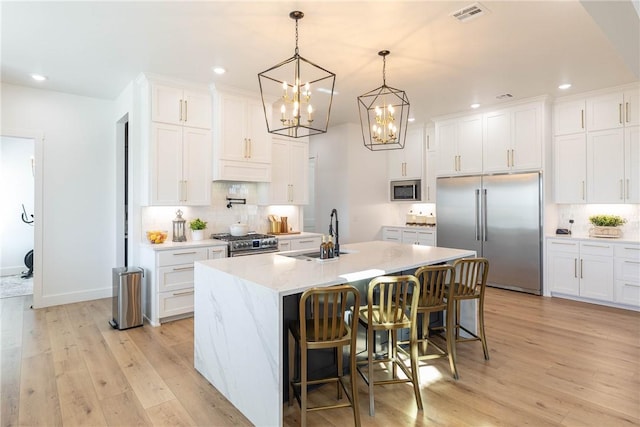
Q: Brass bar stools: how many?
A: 4